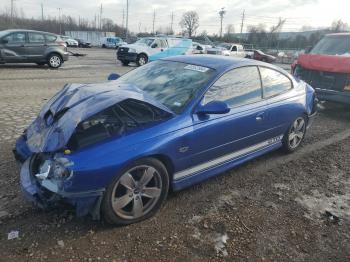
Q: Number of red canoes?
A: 0